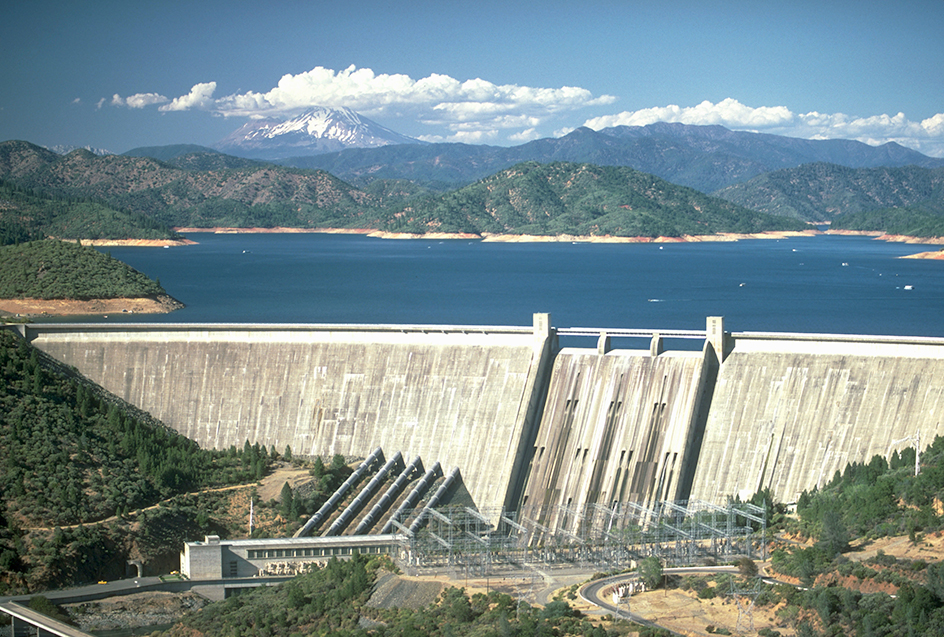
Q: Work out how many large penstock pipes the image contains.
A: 5